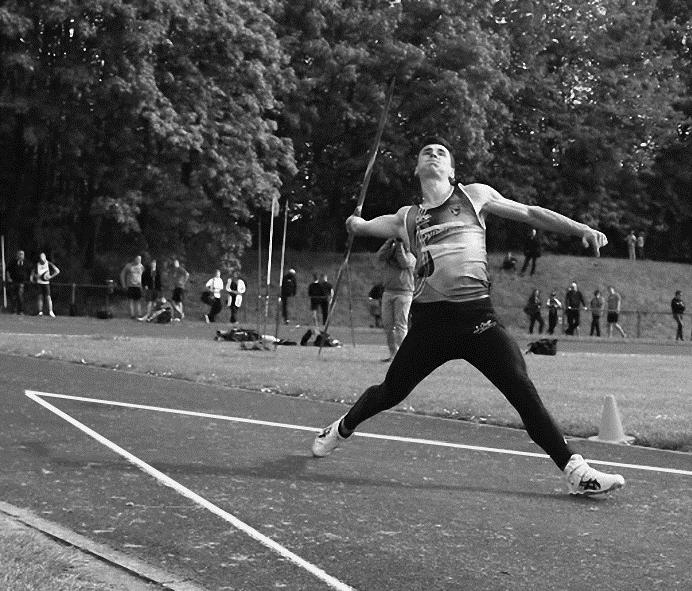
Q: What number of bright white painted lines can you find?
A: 2